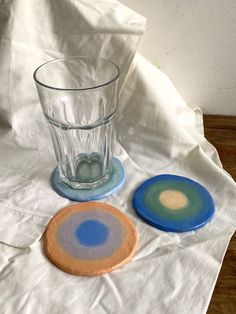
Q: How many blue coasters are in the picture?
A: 2